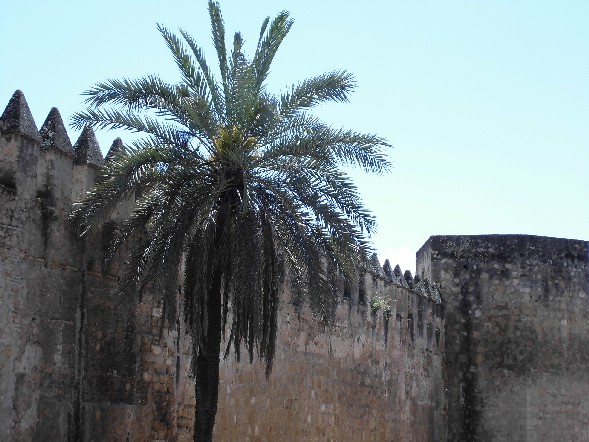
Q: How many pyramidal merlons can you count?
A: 11